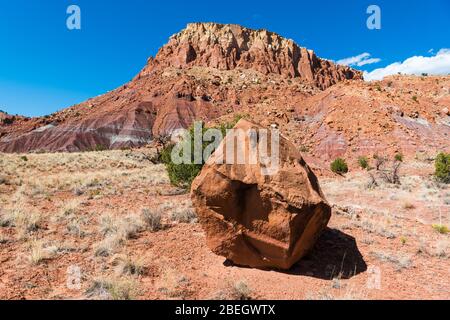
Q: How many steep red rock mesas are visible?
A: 1